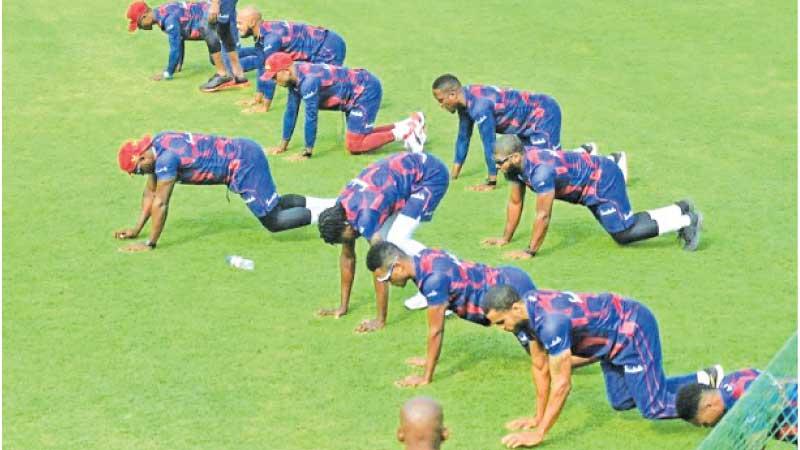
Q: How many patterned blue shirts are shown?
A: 10